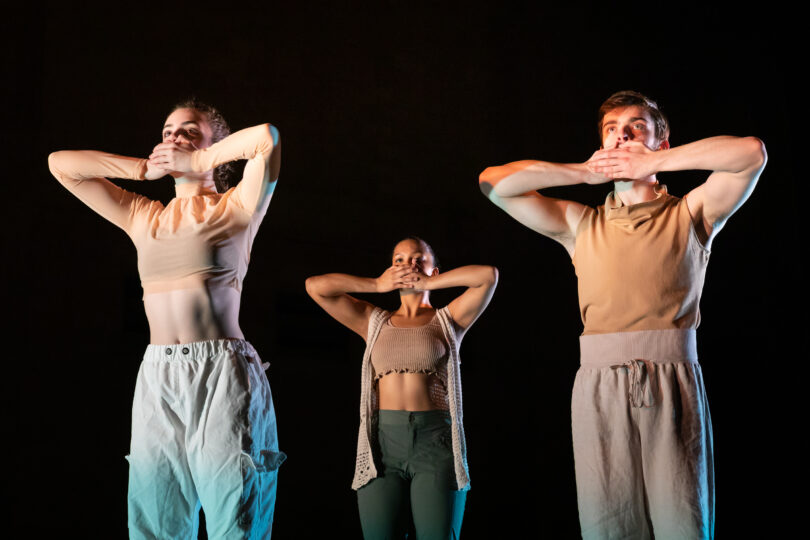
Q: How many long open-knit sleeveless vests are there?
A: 1